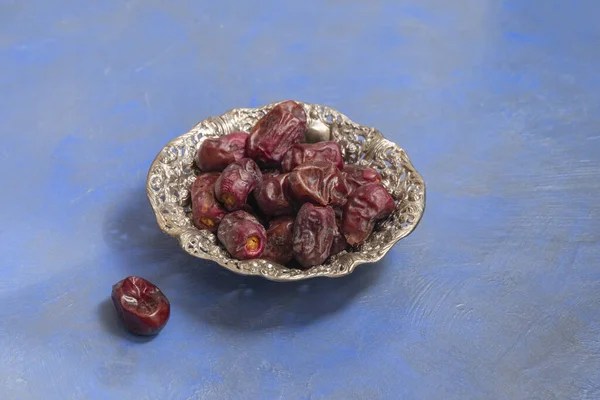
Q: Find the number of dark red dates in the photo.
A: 14